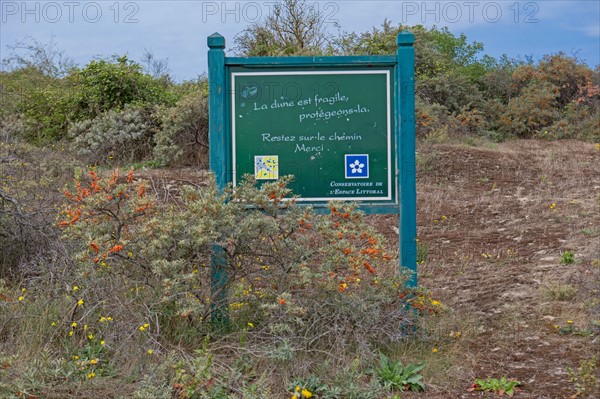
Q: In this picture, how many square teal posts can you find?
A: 2